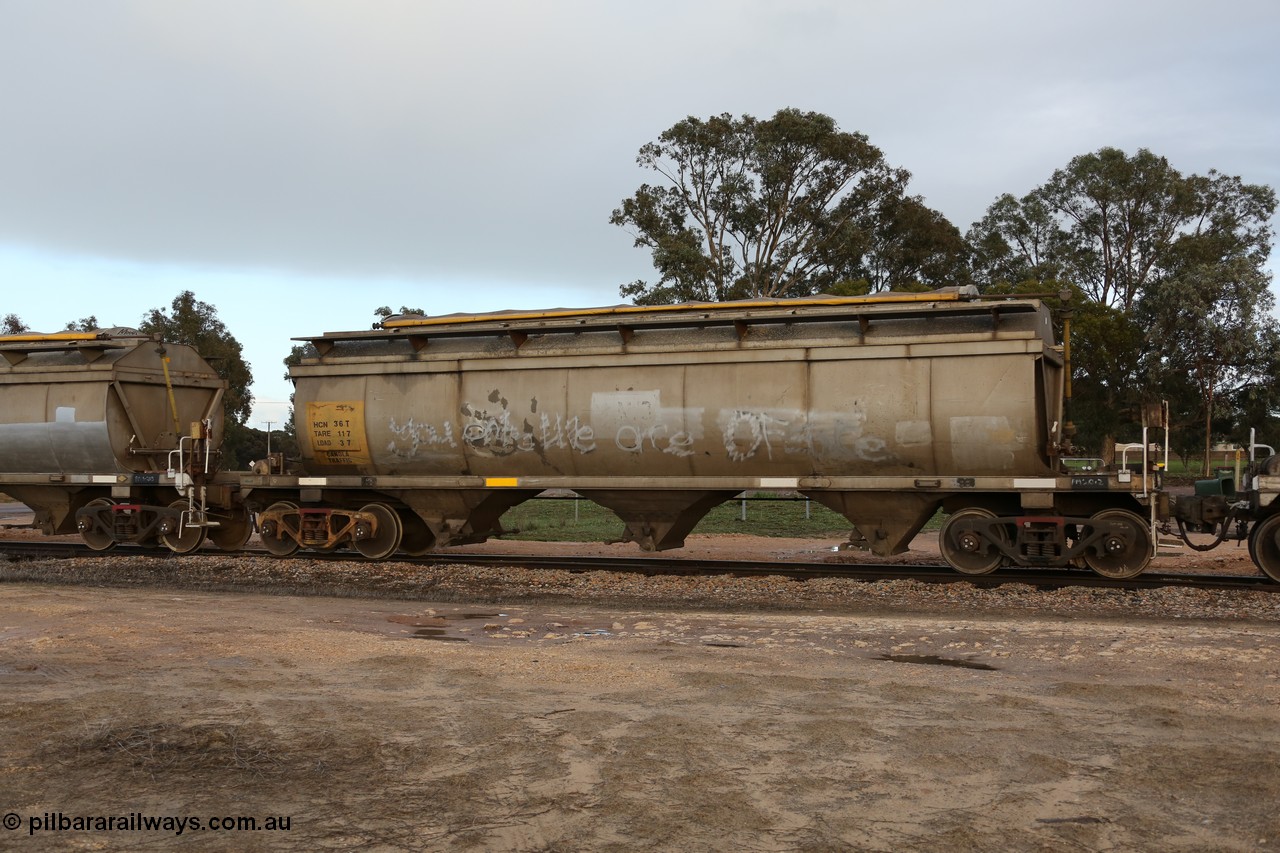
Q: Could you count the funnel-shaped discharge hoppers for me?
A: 4